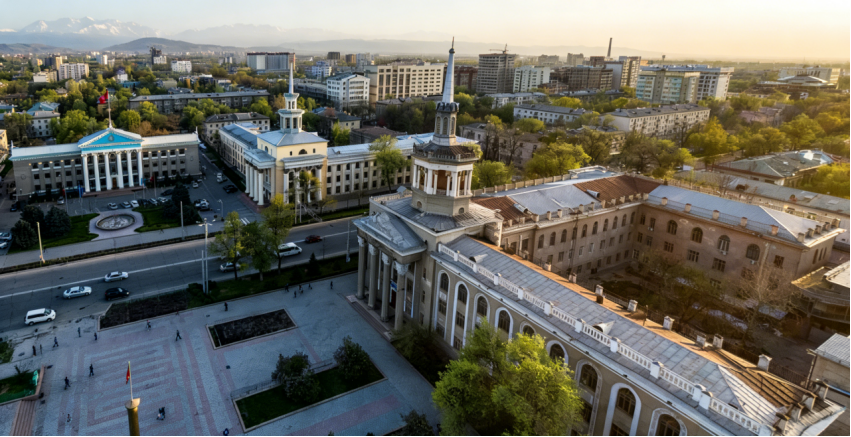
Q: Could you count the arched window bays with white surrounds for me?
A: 9